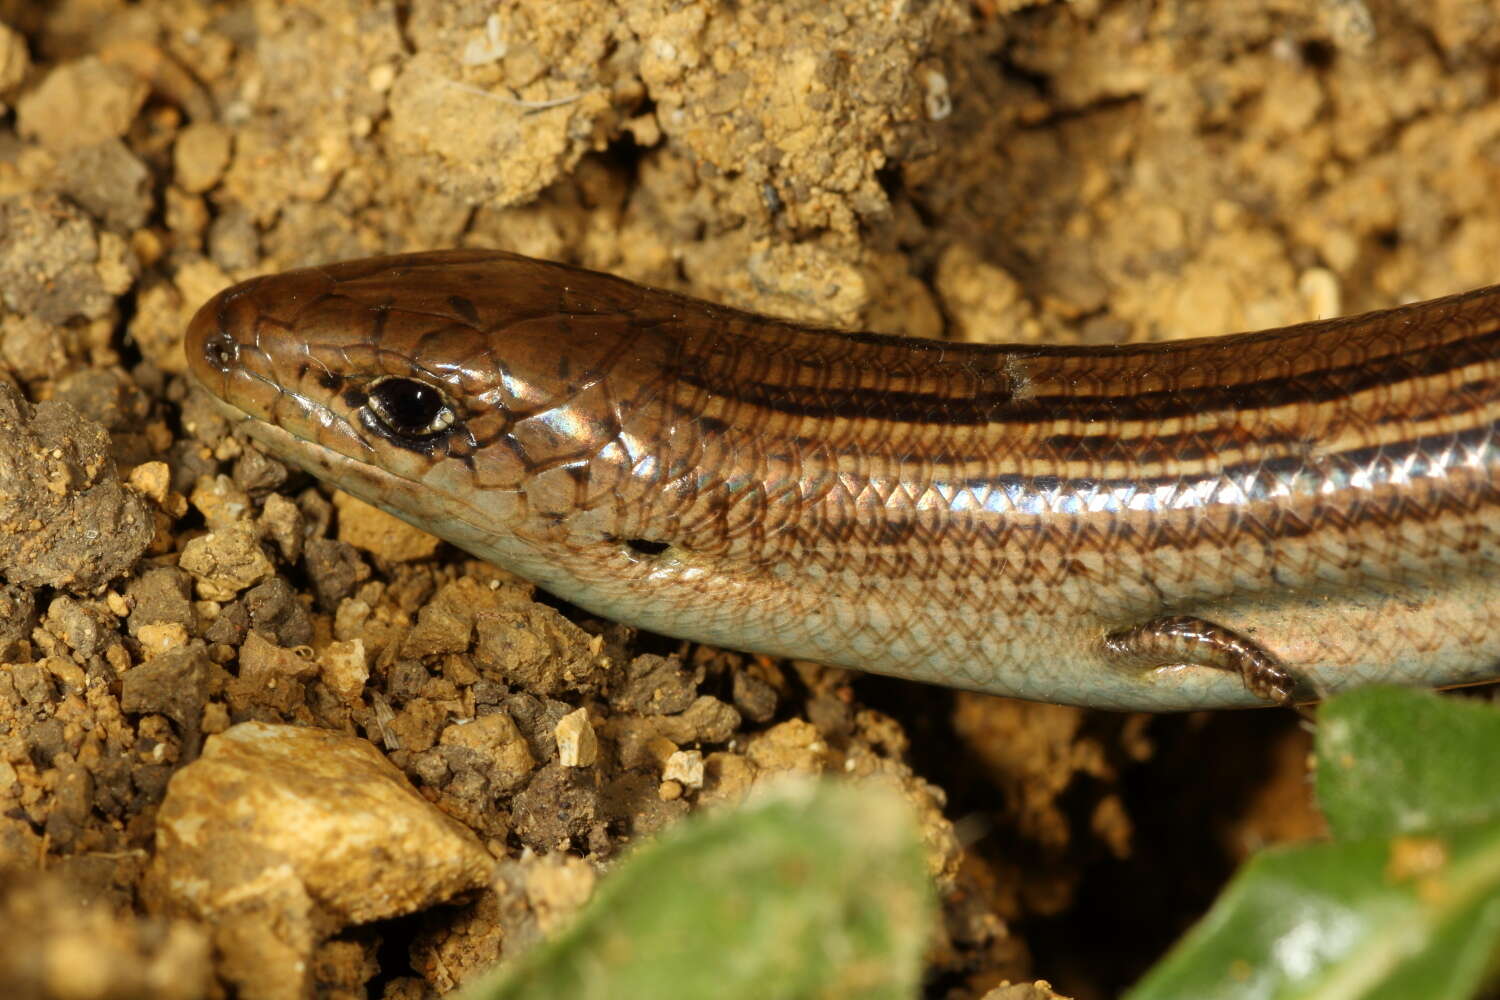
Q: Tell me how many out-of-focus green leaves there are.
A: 3